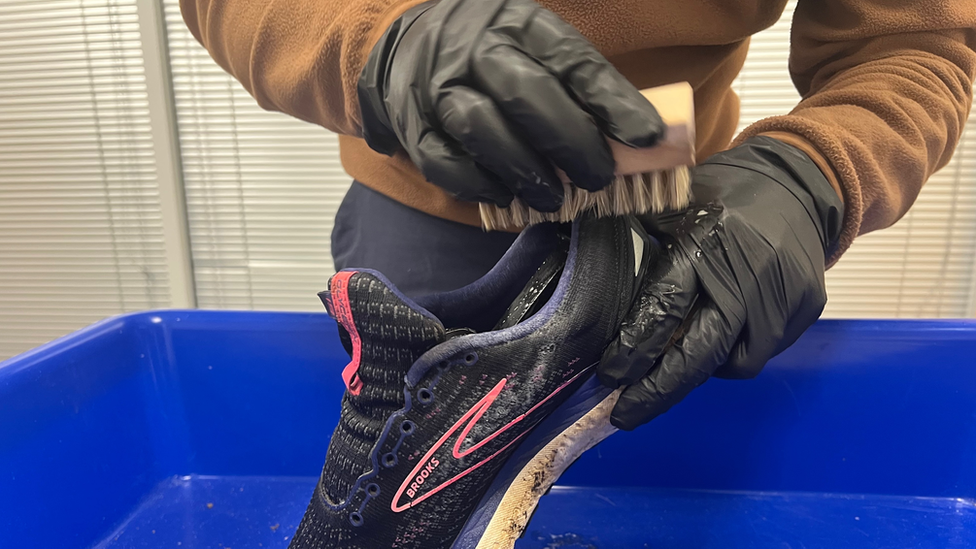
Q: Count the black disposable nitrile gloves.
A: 2